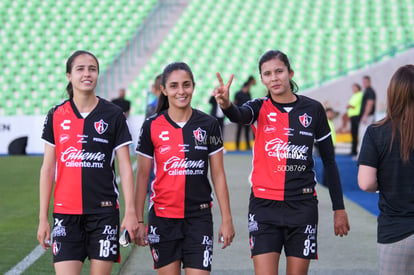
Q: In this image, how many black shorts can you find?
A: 3